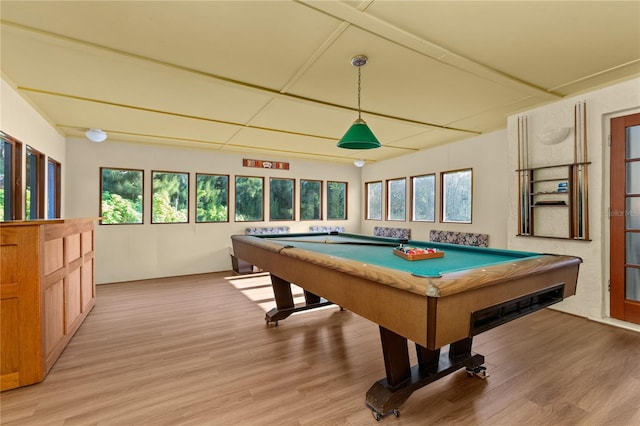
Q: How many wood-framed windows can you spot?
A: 14